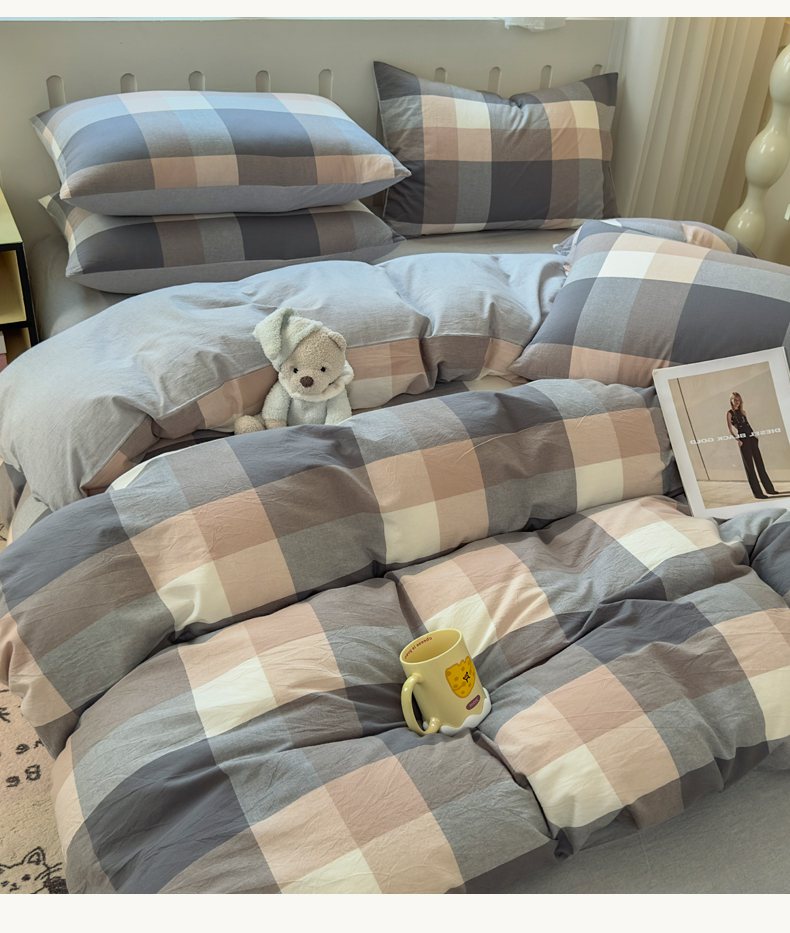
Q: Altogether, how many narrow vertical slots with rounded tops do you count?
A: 9